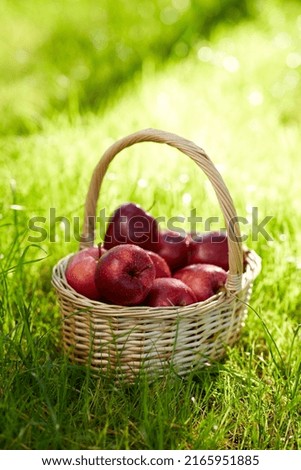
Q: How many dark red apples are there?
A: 8